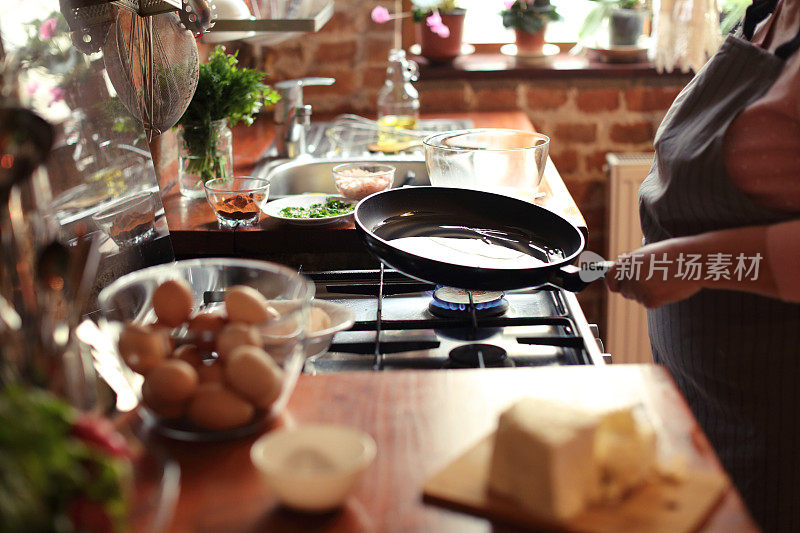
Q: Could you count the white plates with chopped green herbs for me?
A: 1